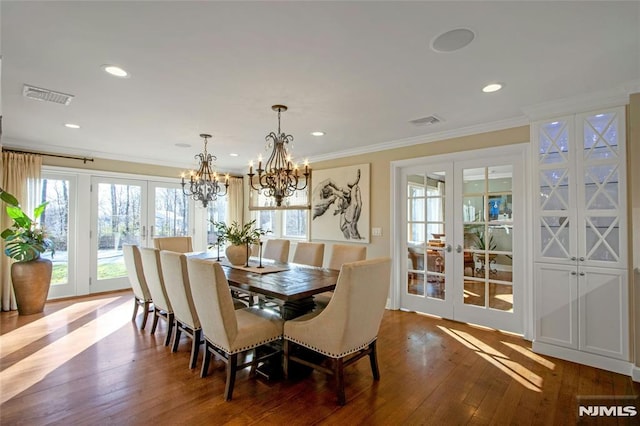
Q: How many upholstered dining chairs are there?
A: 10